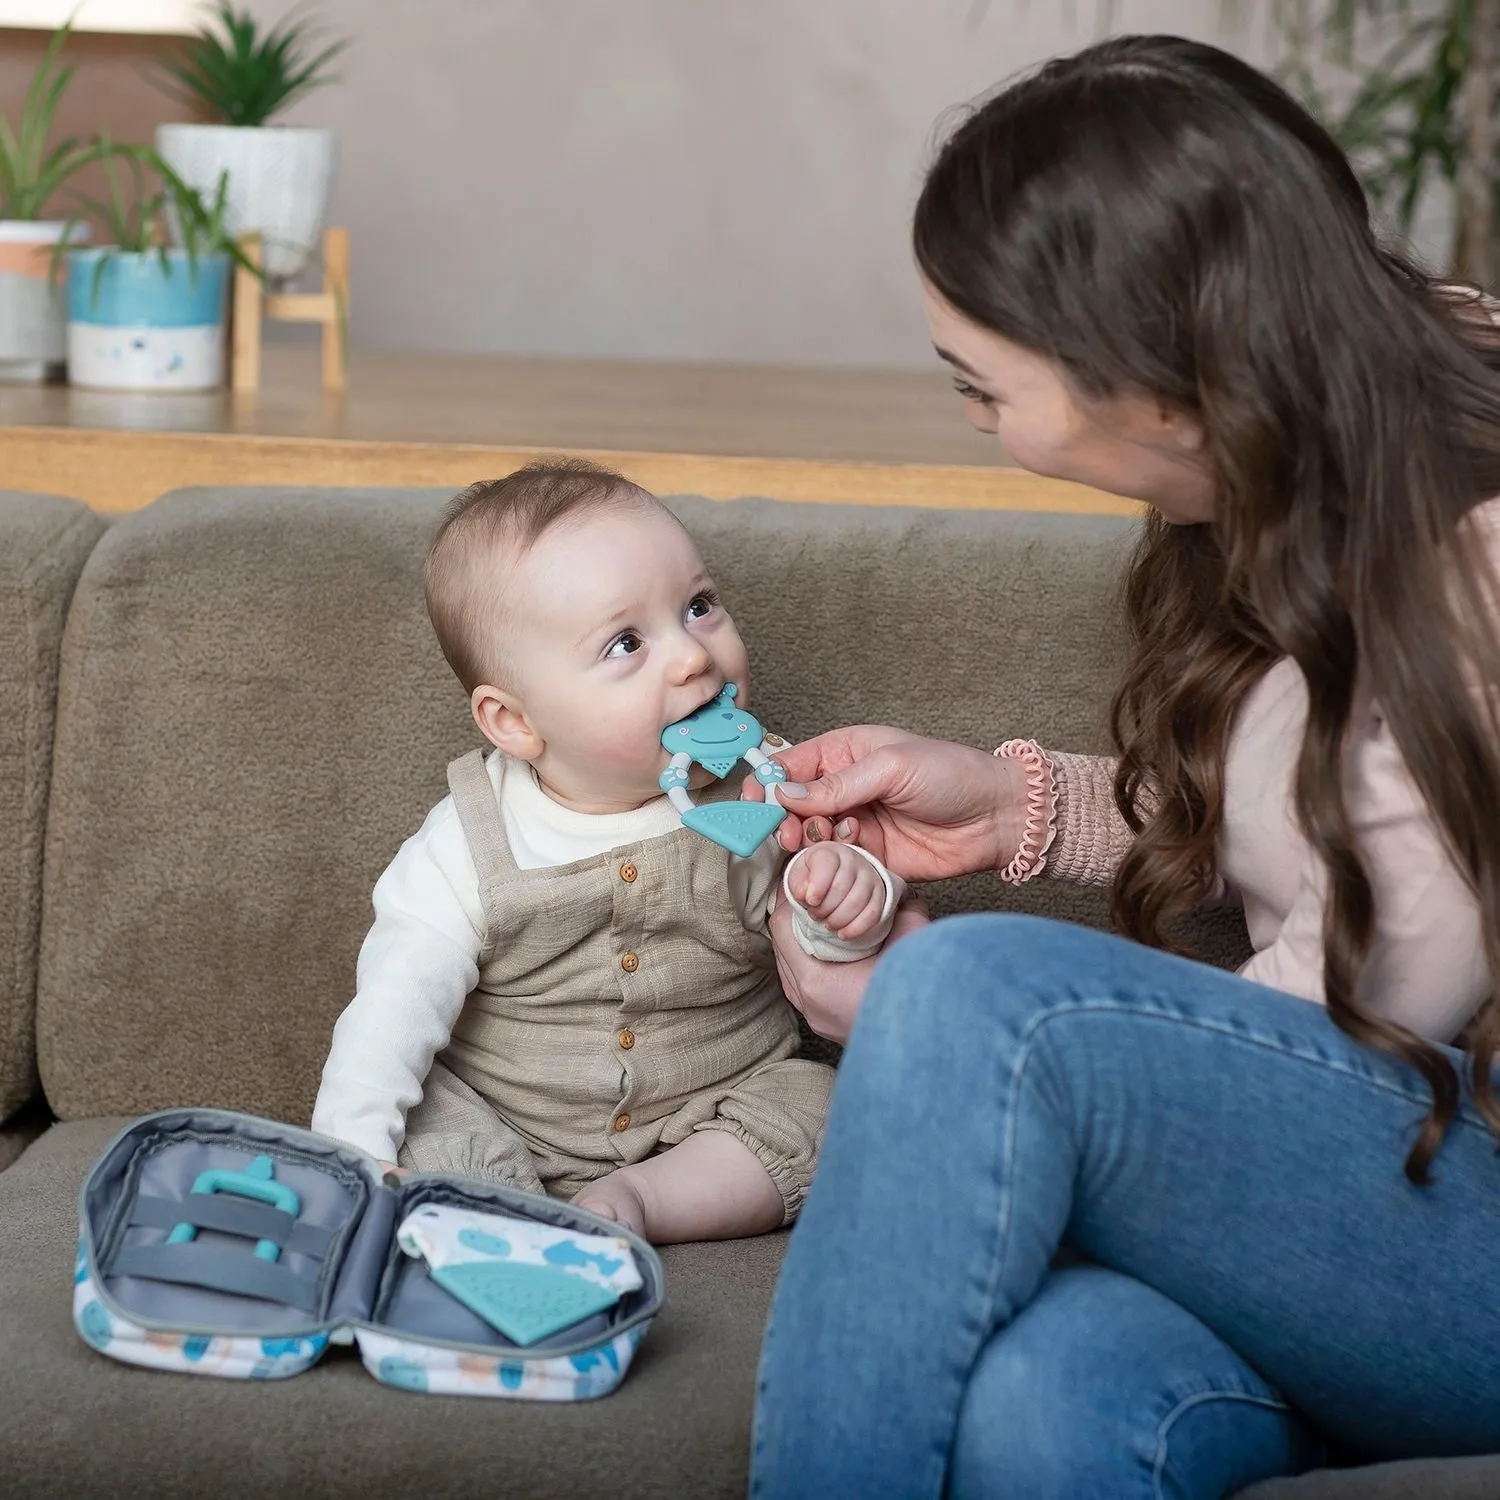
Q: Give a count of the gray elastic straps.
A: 2